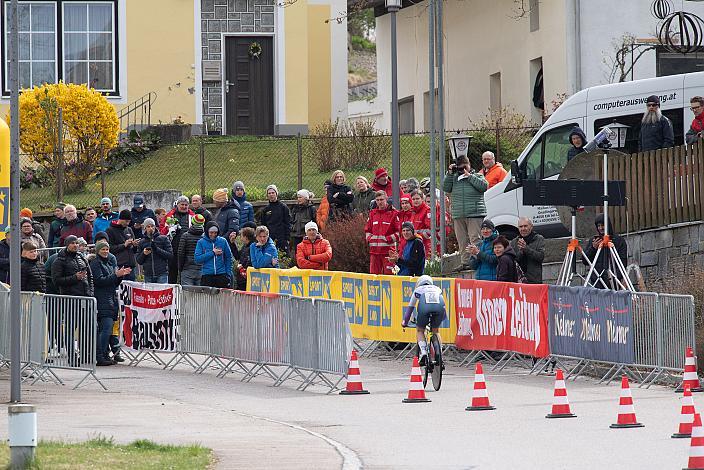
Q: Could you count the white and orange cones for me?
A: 8